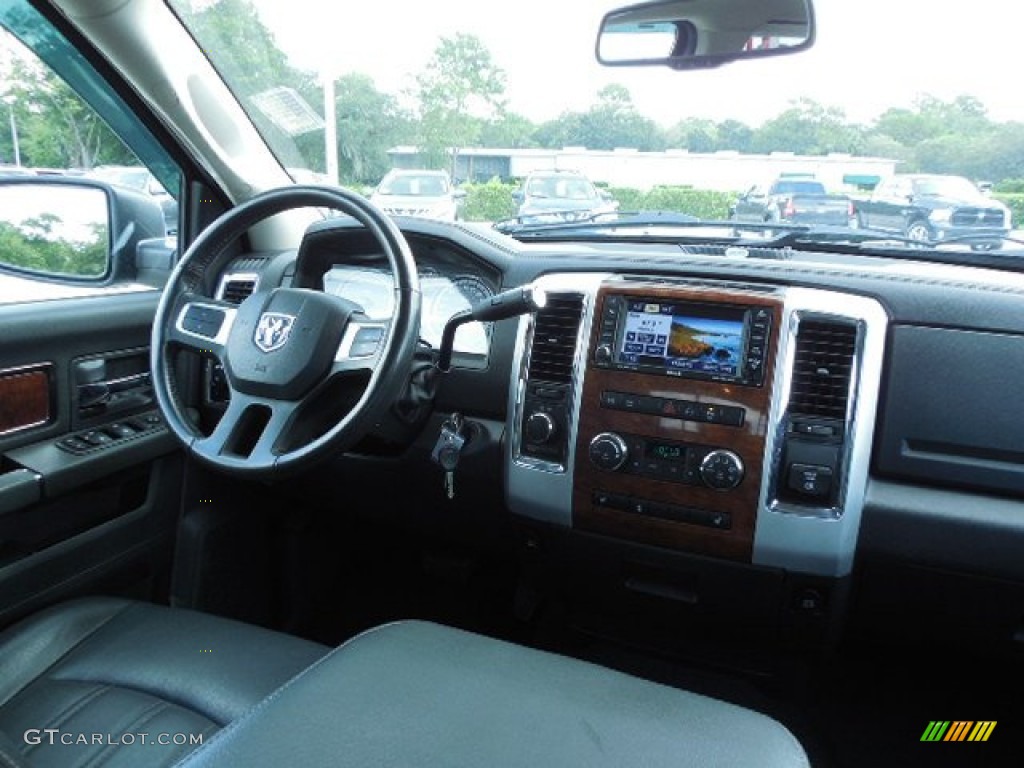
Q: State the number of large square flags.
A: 0